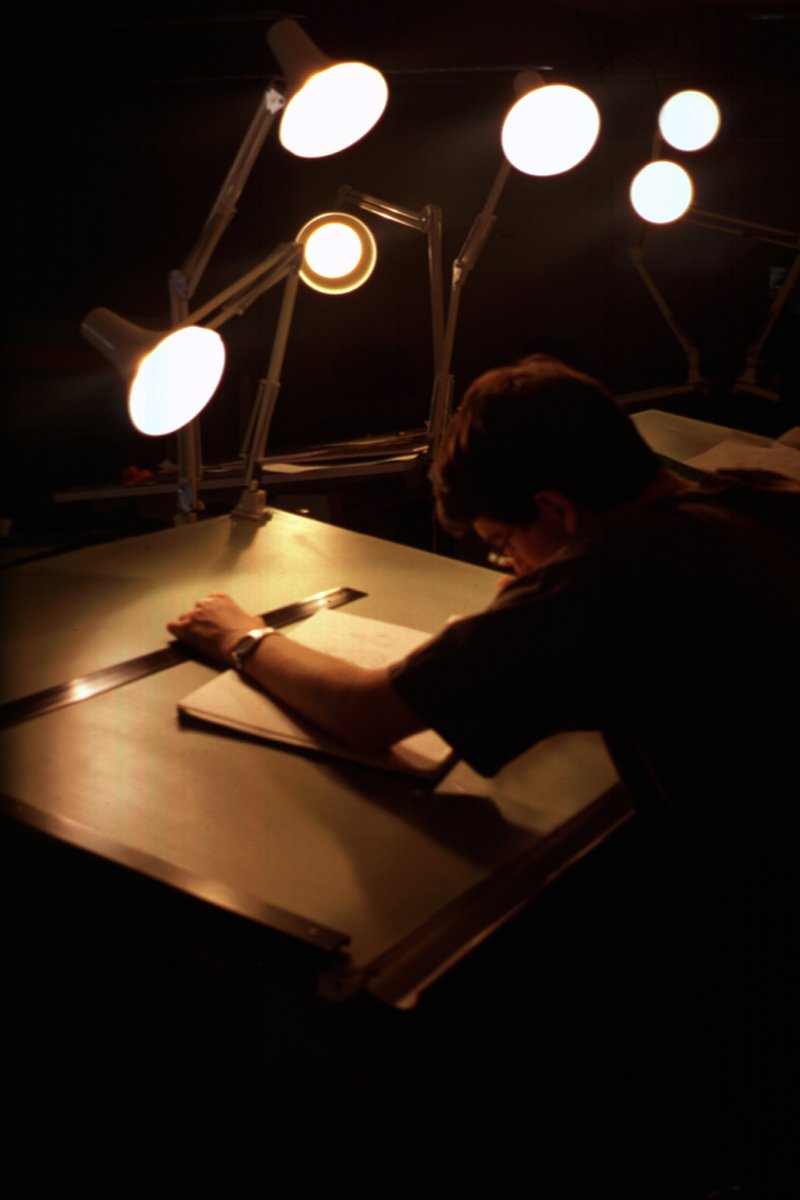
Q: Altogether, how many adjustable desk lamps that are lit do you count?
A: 6